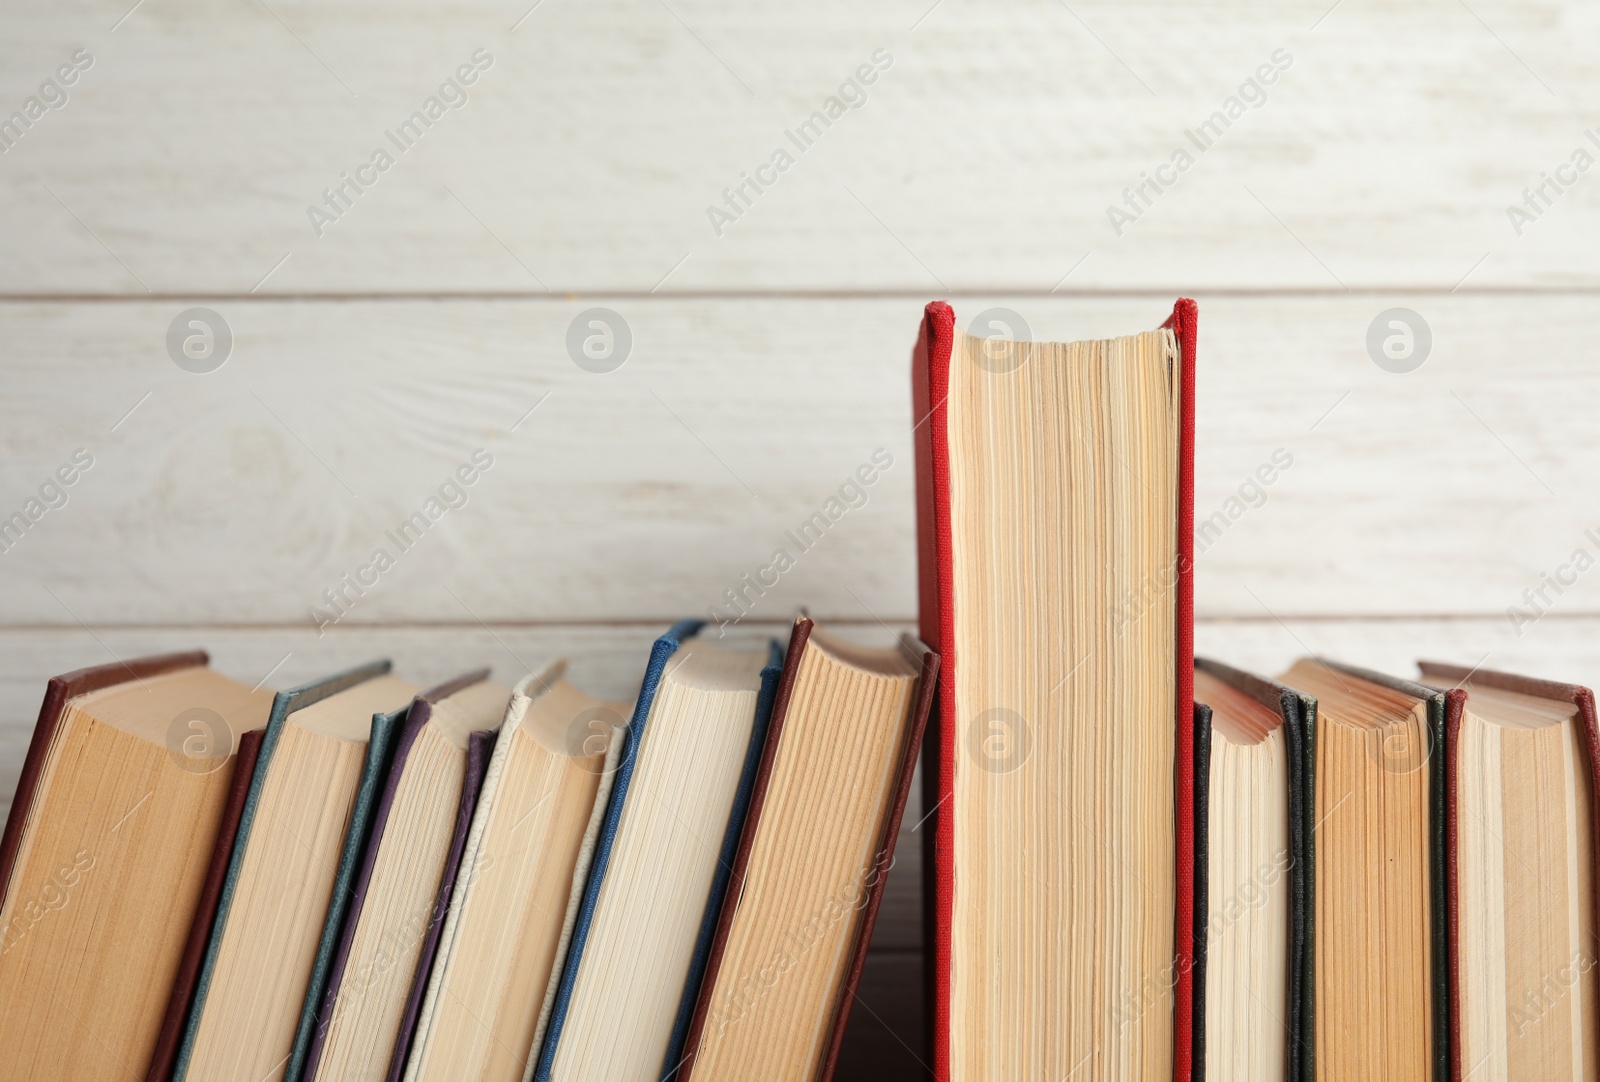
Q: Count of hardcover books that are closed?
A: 10